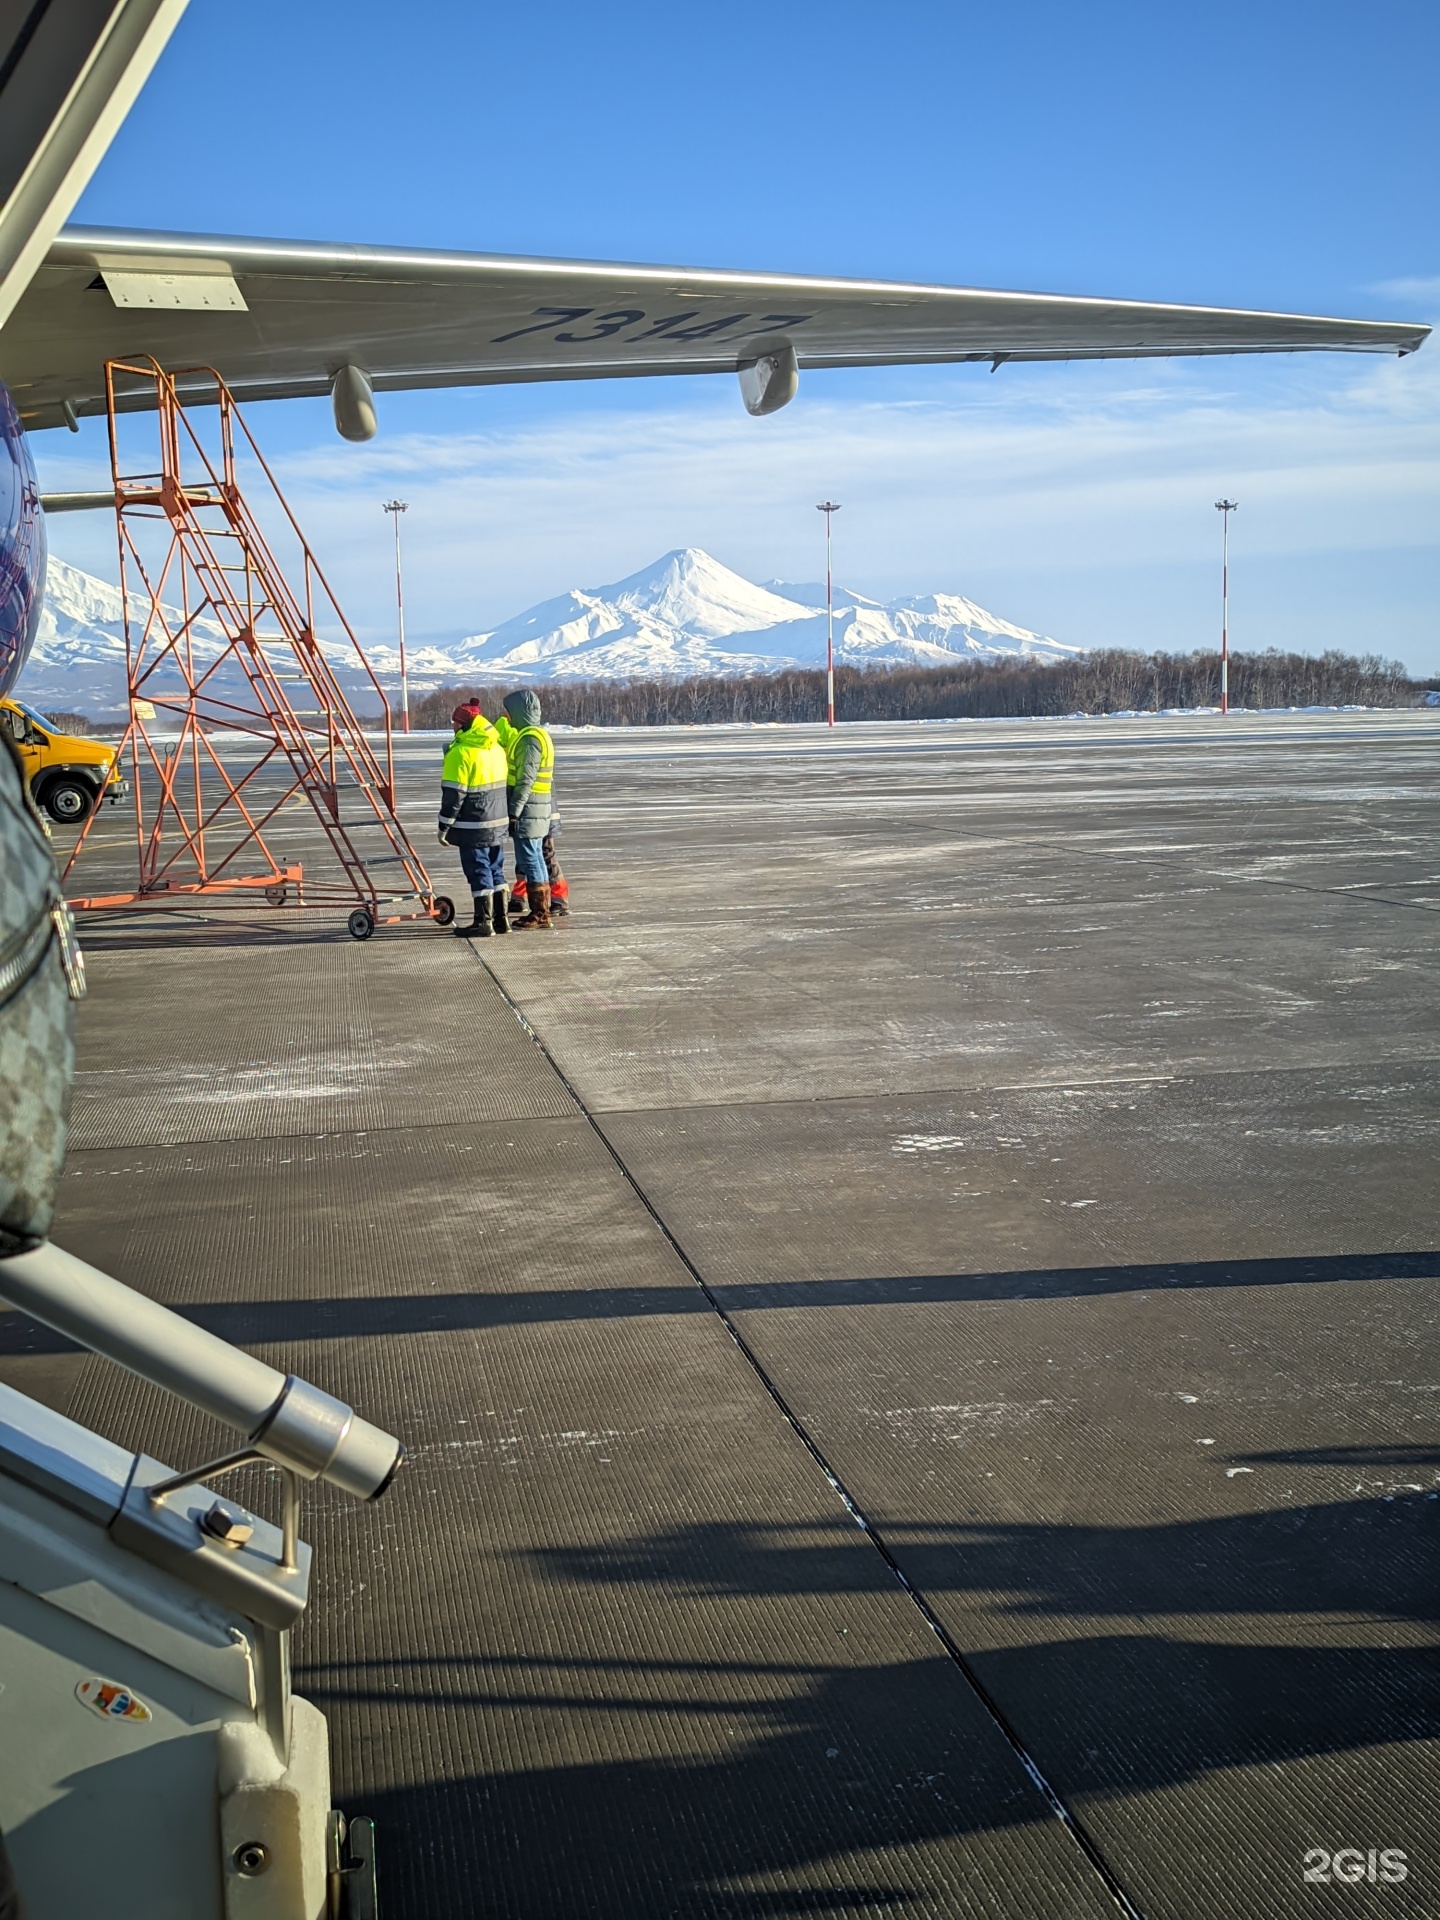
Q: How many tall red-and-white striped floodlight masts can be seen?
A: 3